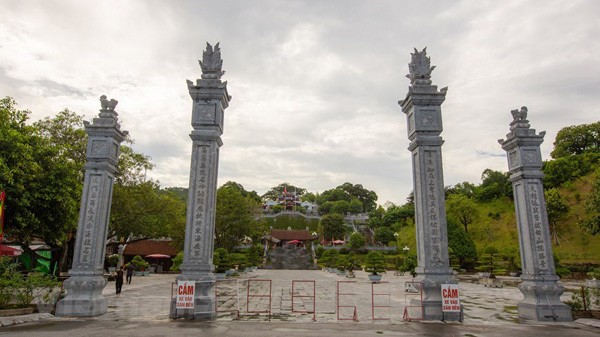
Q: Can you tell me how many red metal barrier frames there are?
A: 6